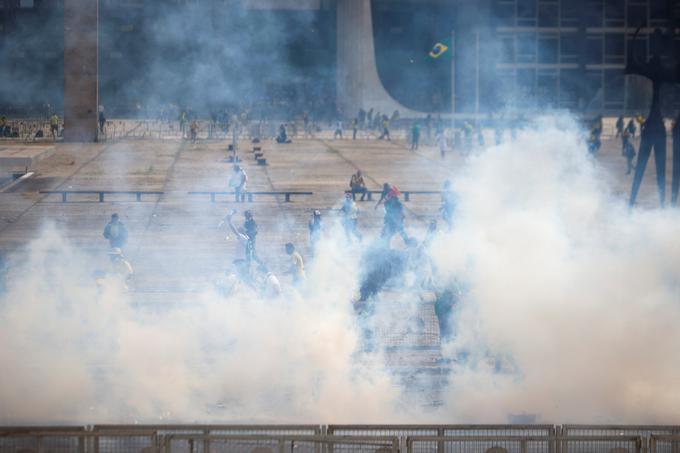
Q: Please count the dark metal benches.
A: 3